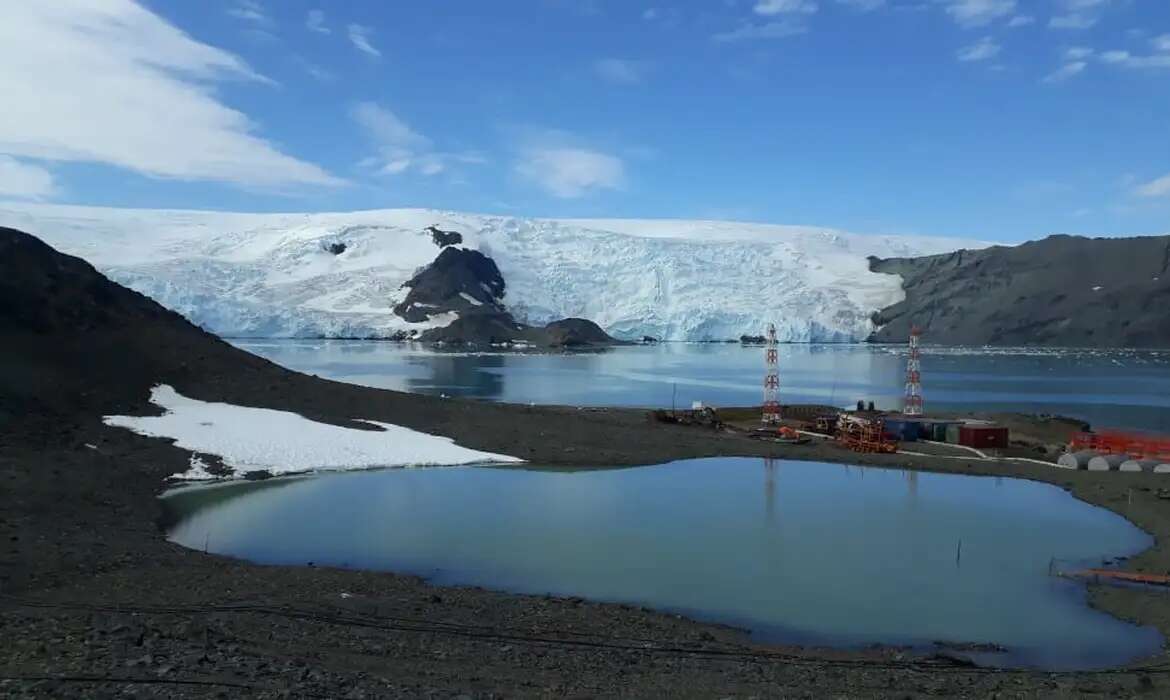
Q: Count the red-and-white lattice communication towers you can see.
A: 2